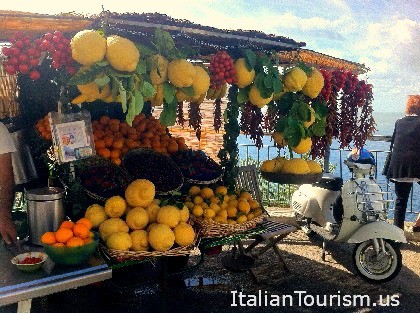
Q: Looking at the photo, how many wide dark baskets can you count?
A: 3